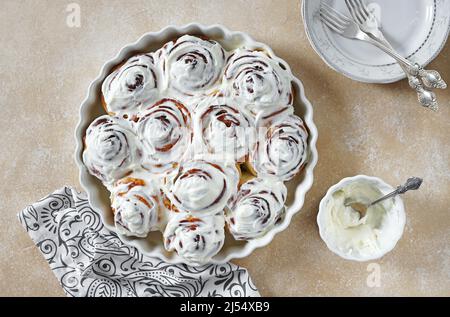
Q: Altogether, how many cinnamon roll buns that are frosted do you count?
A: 11